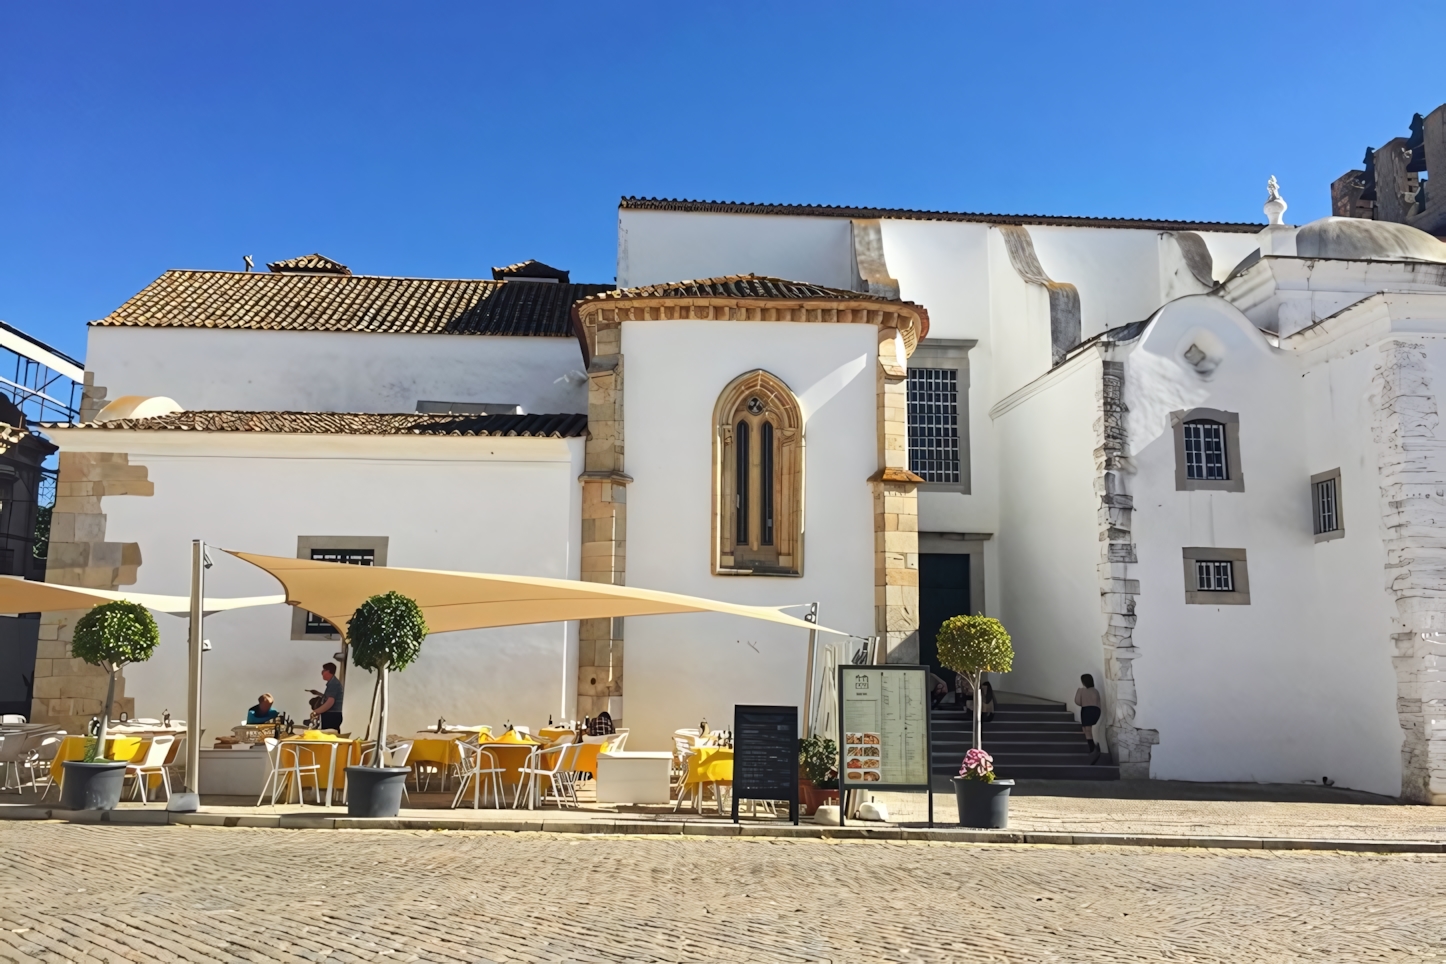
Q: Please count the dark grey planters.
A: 3